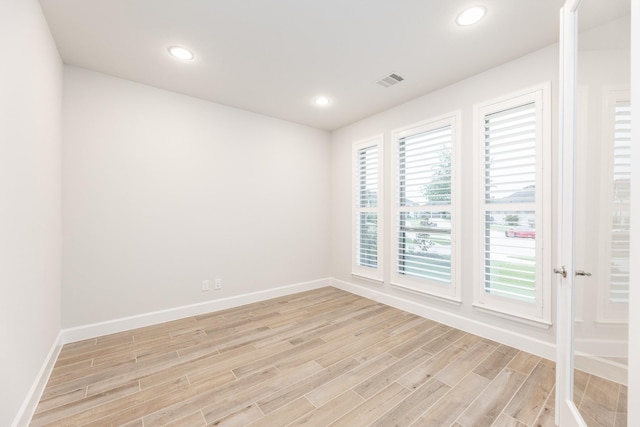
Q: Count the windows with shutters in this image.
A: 3